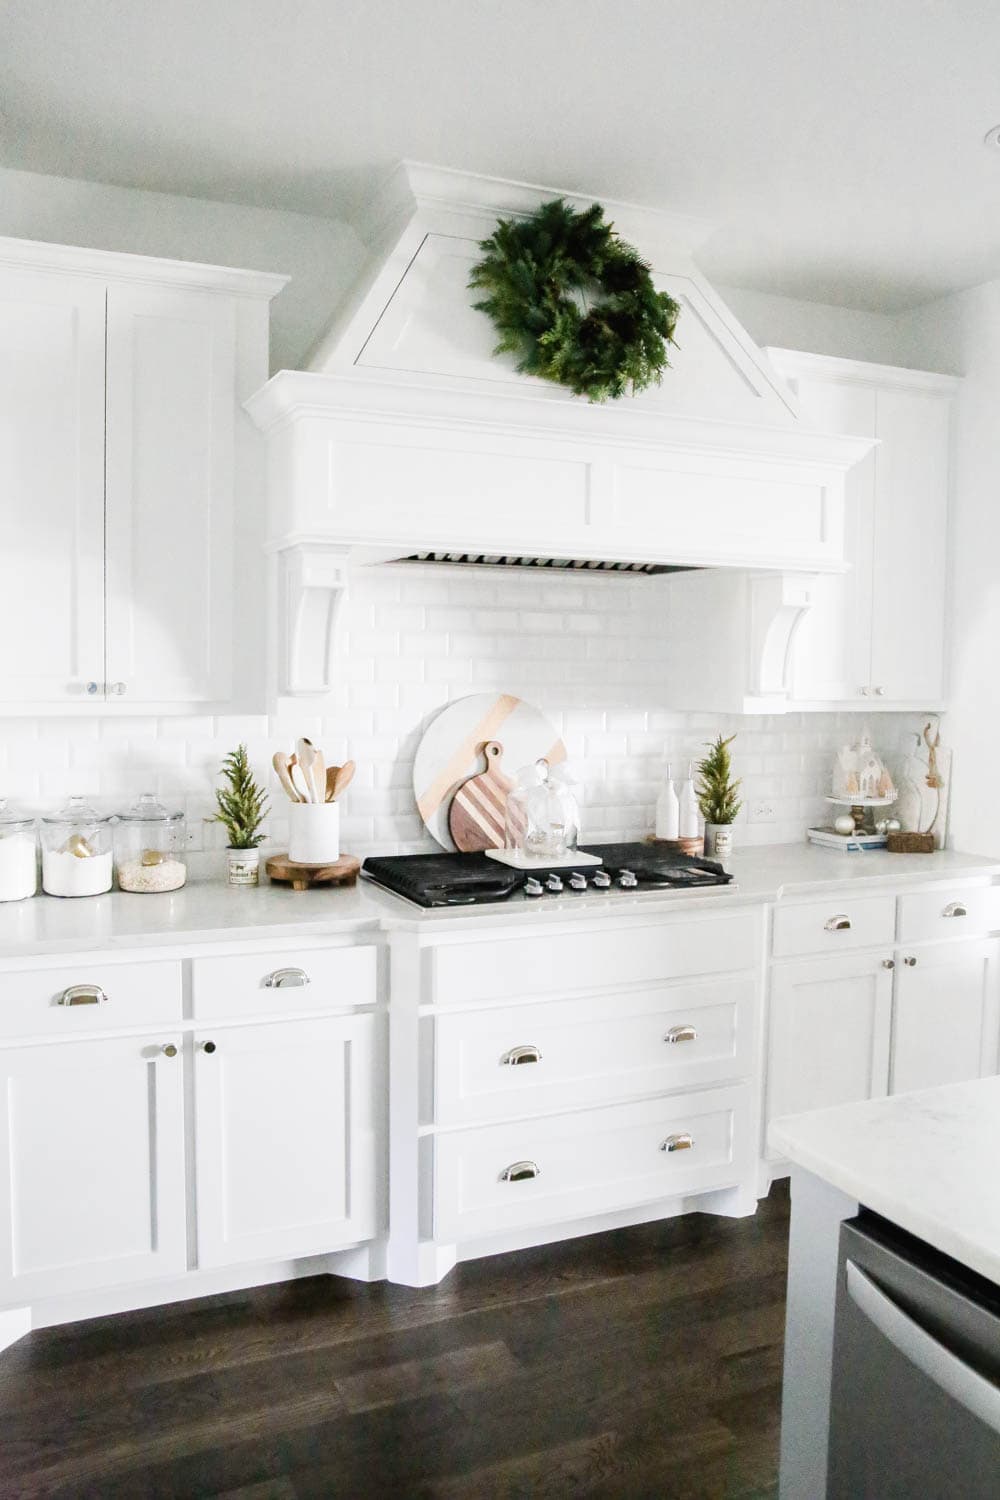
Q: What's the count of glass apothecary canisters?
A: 3